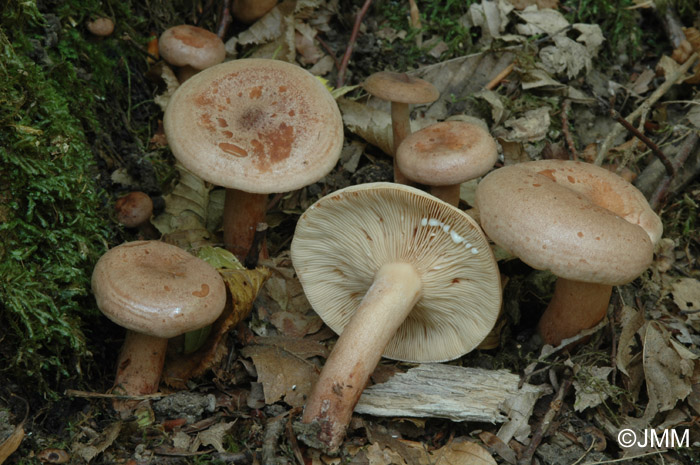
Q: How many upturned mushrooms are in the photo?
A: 1